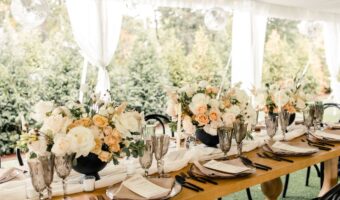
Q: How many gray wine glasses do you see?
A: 11